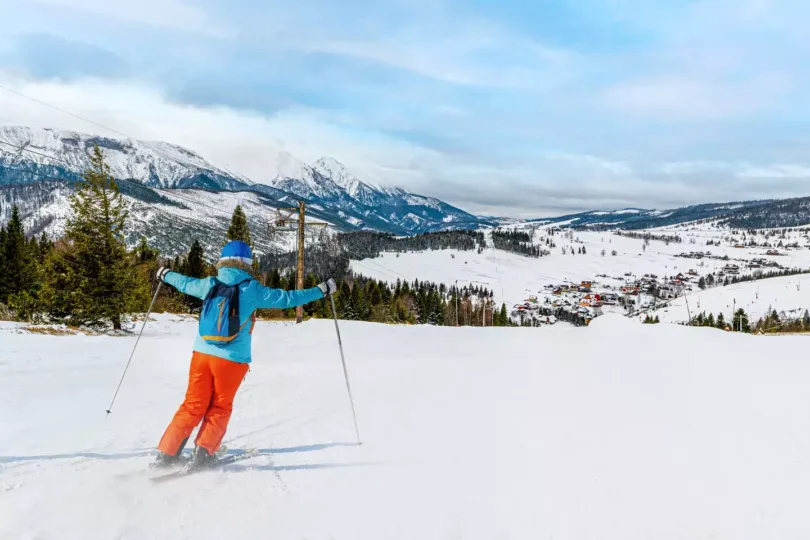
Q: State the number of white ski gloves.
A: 2